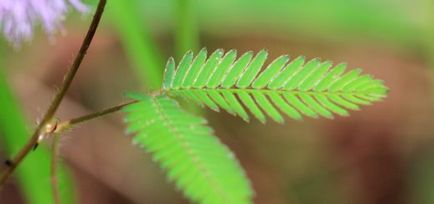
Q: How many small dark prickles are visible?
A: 2